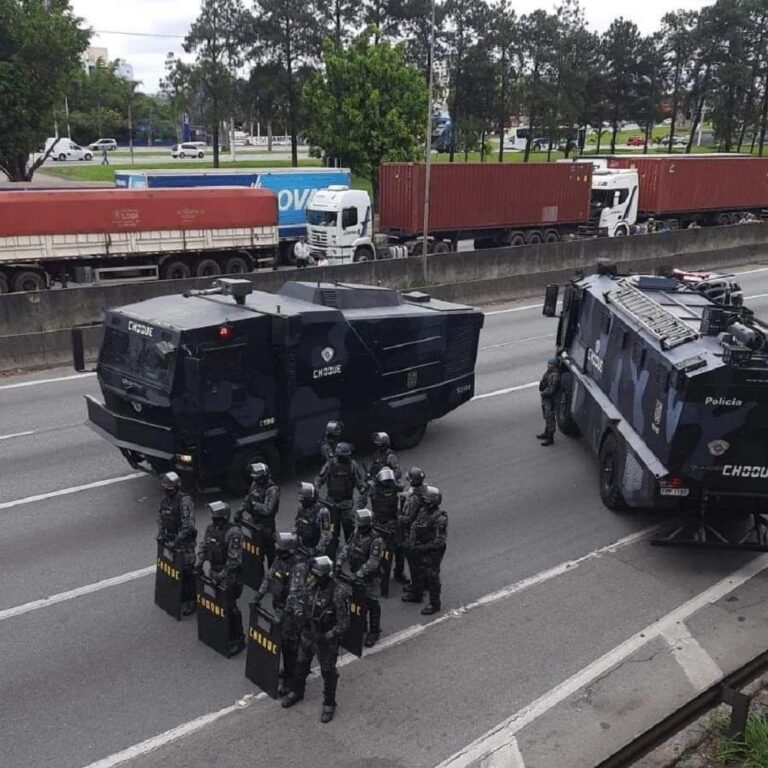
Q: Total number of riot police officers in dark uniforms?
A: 14